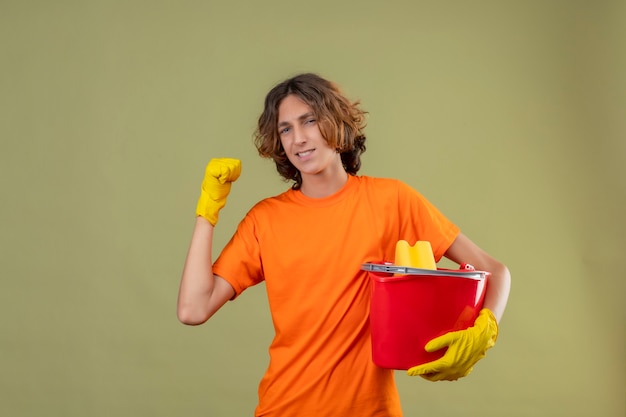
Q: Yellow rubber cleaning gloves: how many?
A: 2